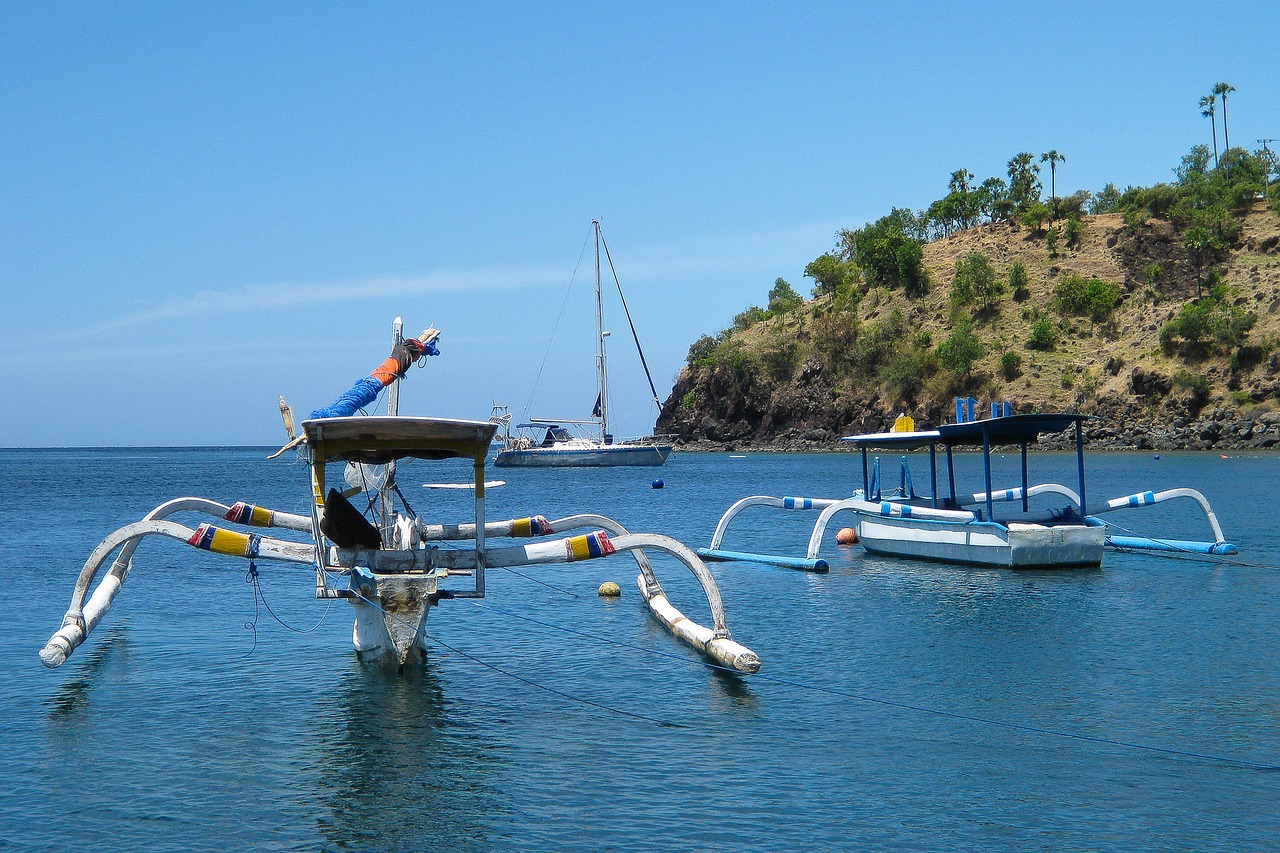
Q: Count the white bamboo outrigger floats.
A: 2